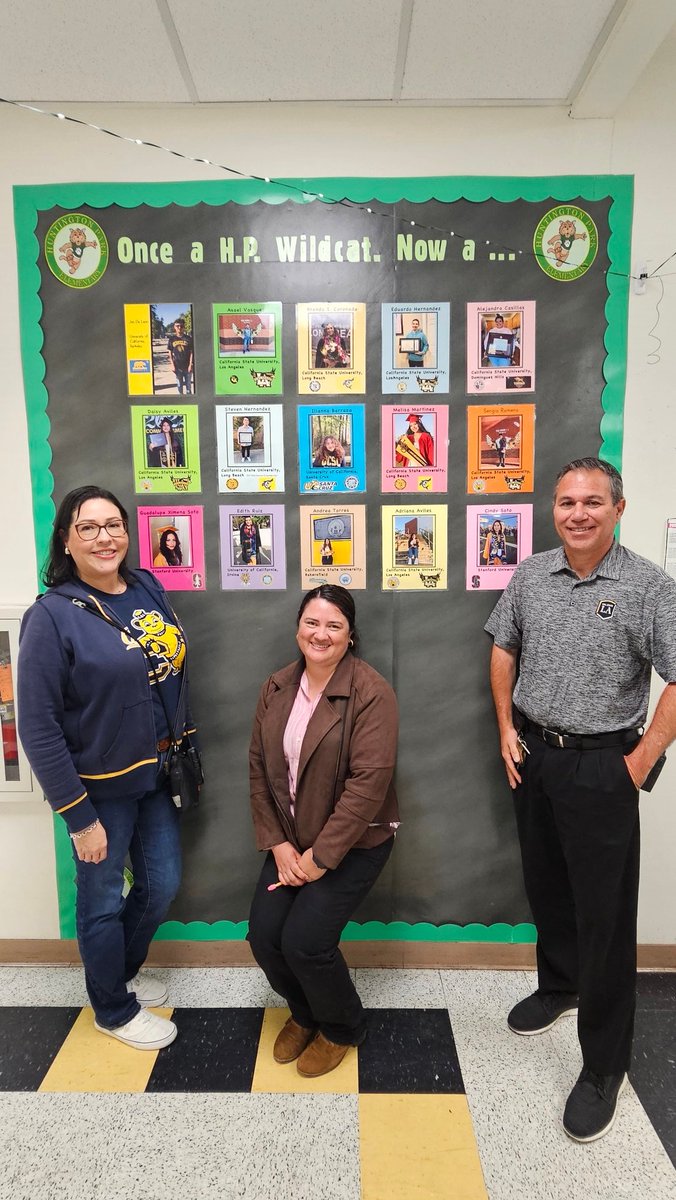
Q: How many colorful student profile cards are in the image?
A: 15